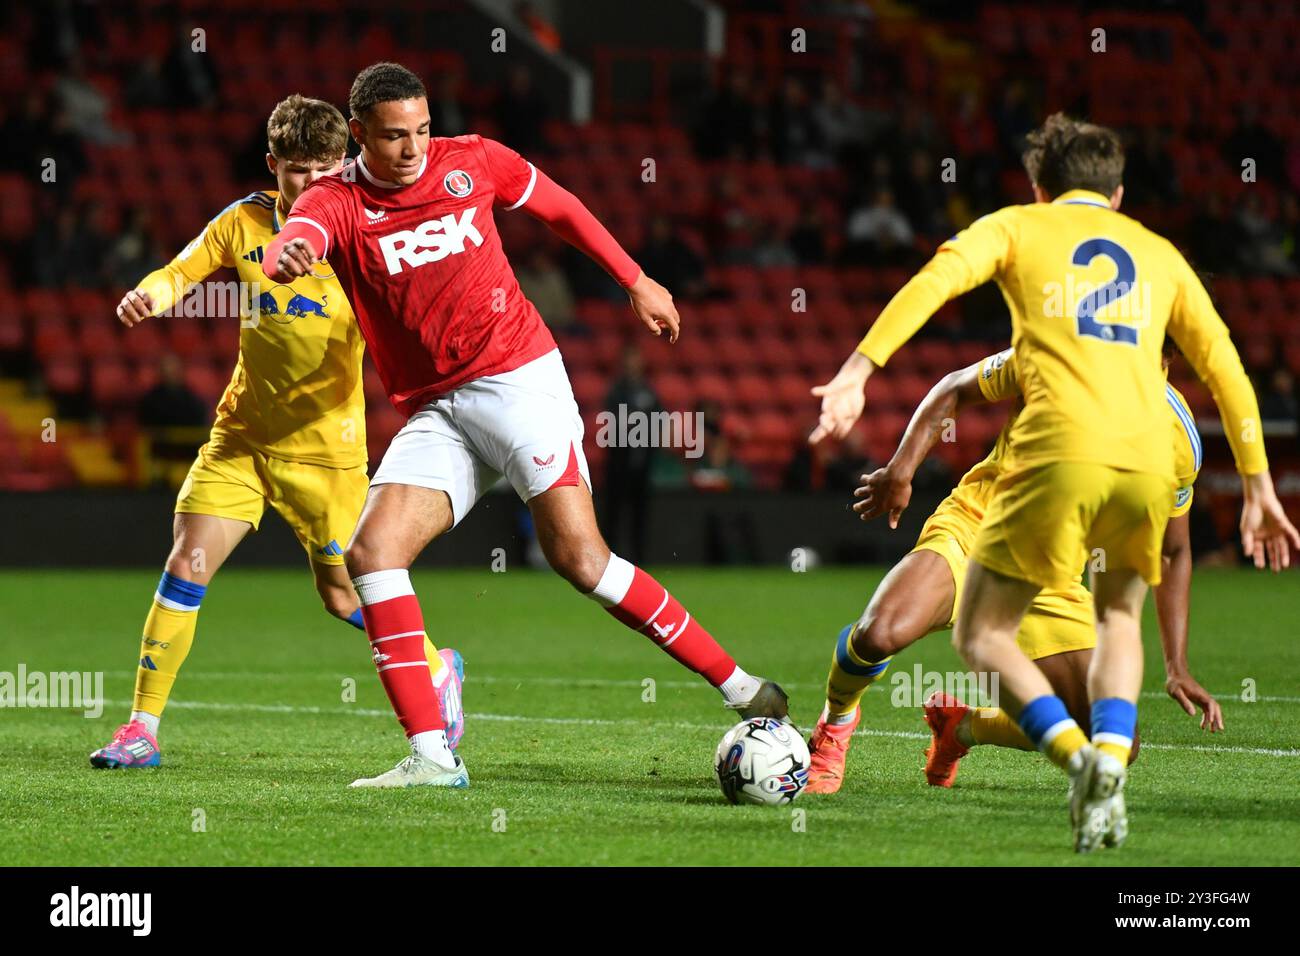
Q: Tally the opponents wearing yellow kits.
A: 3